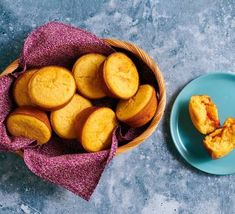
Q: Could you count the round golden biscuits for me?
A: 8